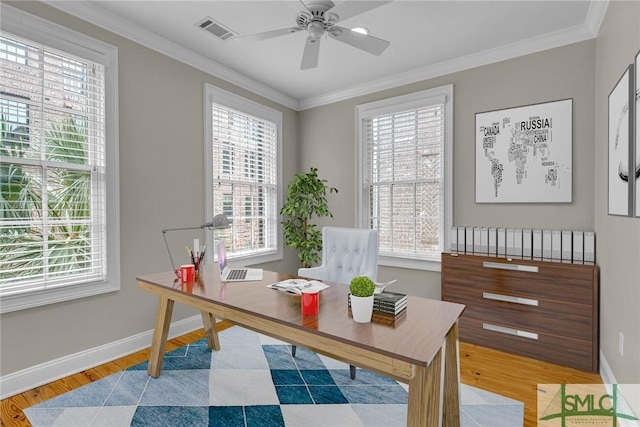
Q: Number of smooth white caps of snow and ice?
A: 0